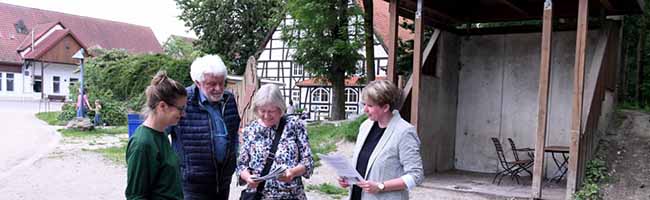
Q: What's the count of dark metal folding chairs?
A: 2